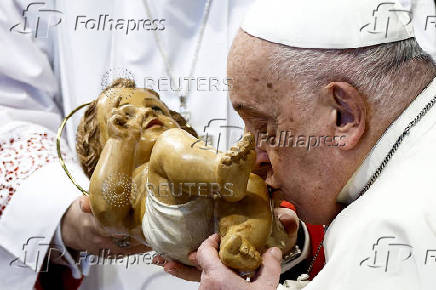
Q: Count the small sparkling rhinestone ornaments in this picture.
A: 0